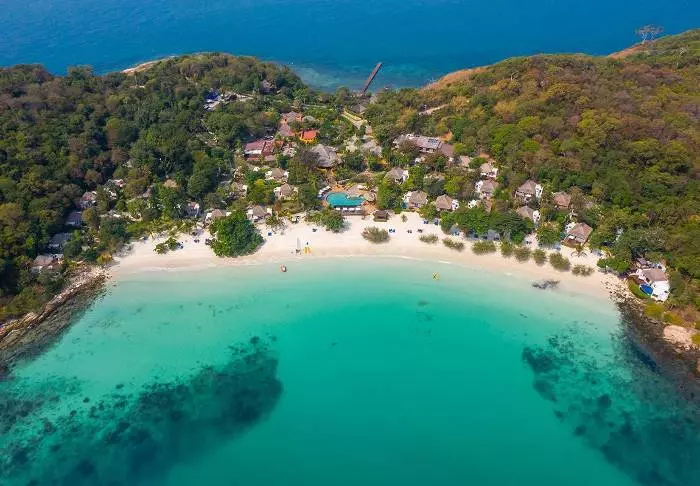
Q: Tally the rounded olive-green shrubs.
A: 9